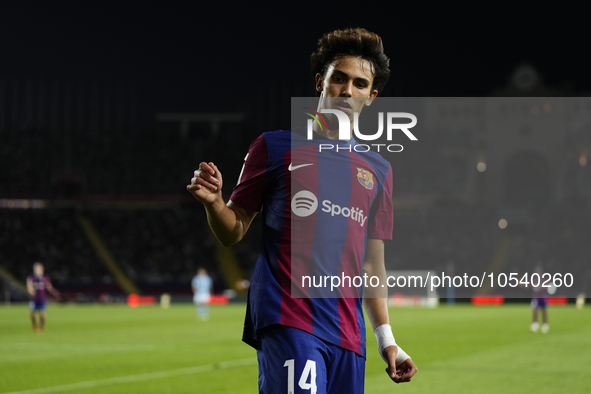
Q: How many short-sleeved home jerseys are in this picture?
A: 3